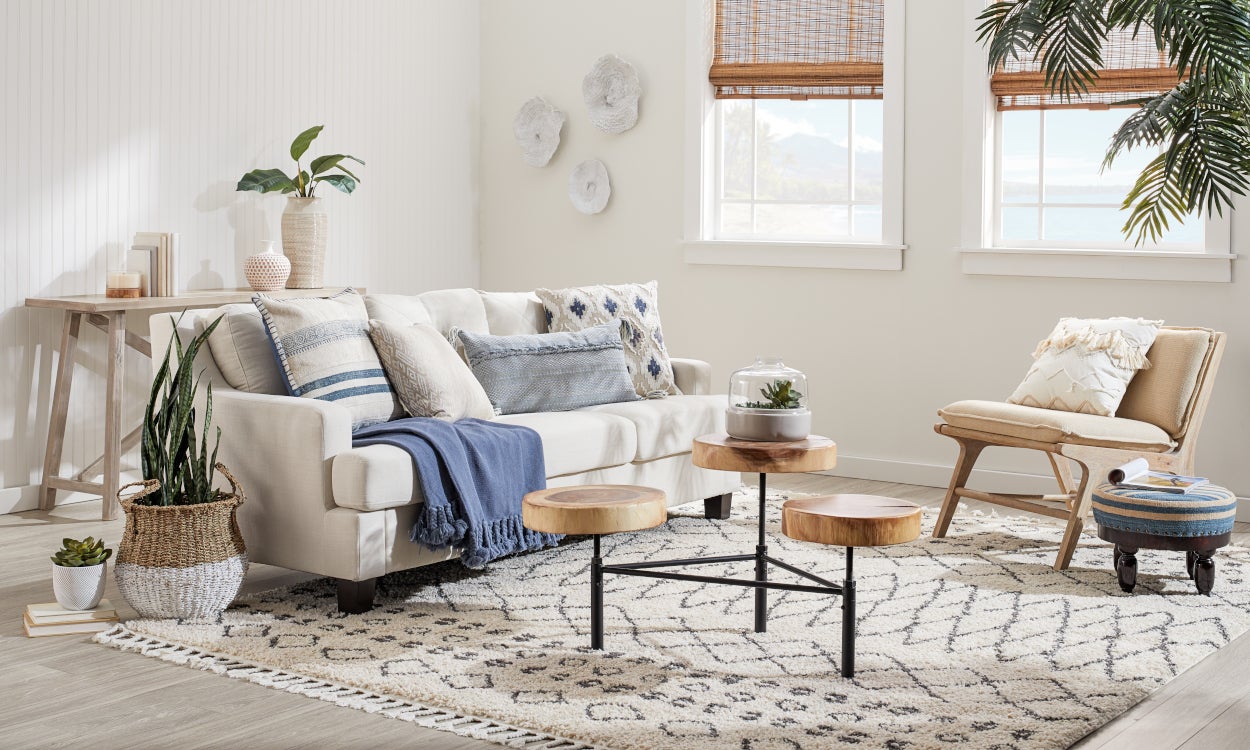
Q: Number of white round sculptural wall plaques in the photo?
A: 3